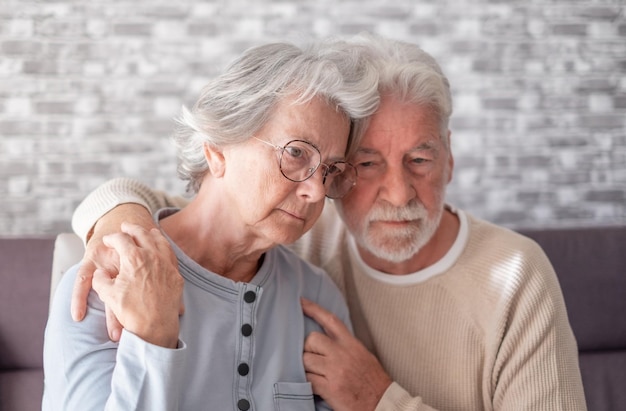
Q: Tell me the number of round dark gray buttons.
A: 4